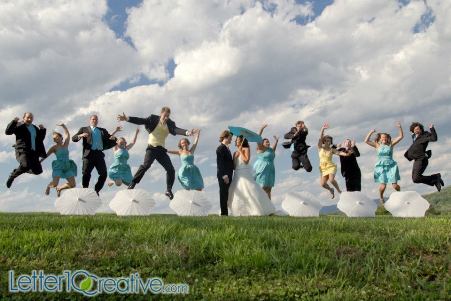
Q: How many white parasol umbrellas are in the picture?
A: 6